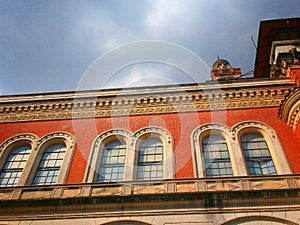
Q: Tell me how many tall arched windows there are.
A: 6